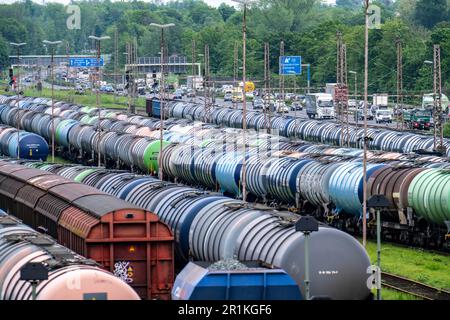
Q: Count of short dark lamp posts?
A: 3